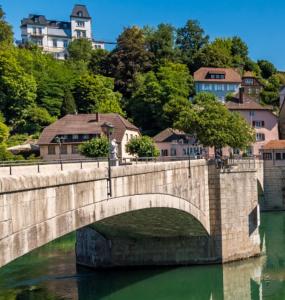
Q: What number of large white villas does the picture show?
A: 1